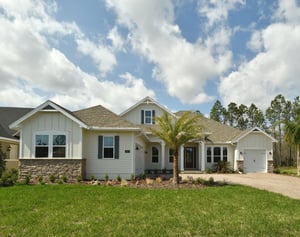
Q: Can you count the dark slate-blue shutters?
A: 4